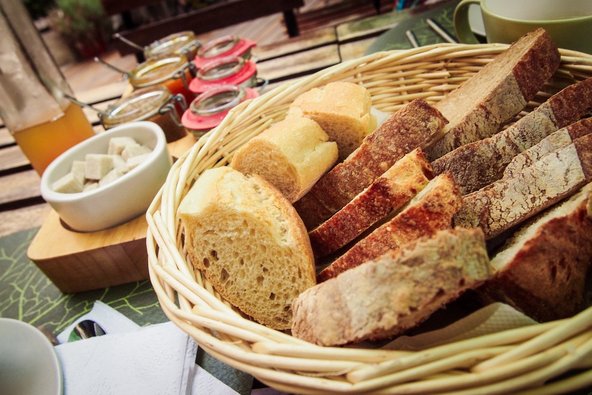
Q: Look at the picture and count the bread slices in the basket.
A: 12